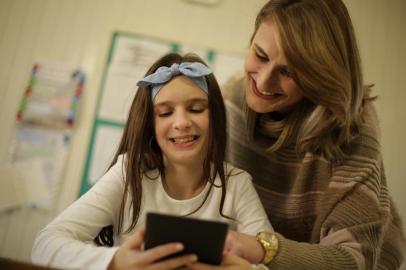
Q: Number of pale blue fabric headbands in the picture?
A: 1